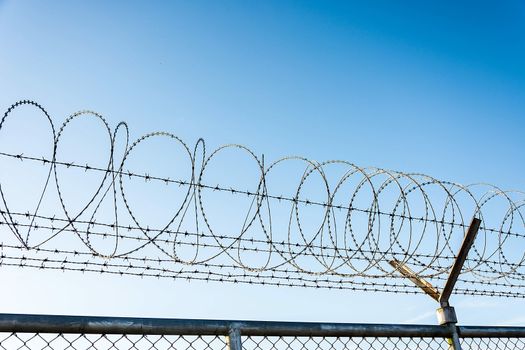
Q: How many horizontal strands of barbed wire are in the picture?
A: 6